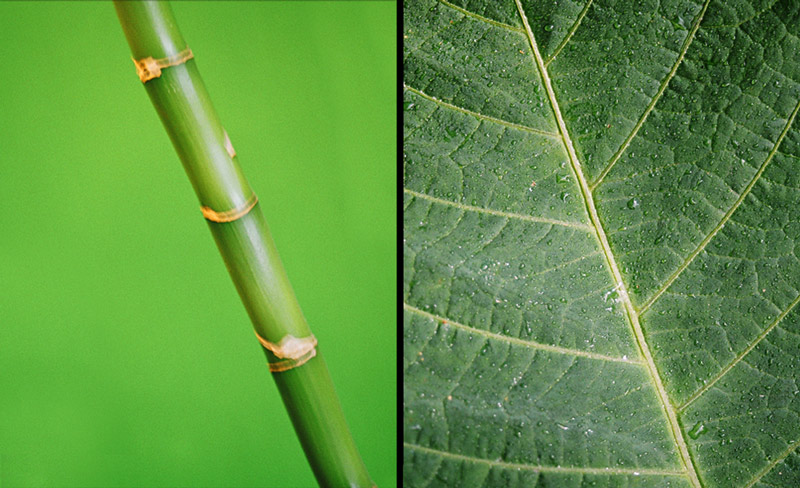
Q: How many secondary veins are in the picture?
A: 10